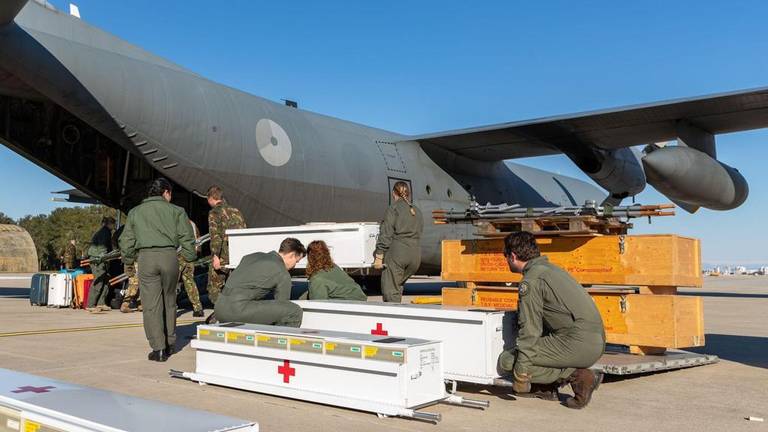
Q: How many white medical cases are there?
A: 4